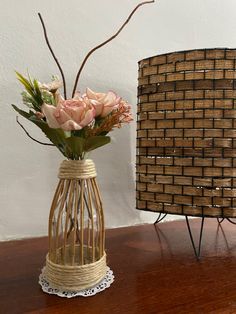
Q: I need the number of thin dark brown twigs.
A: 3